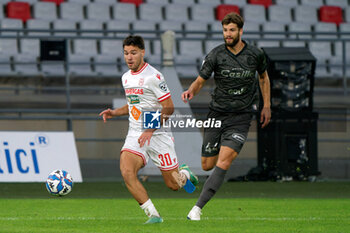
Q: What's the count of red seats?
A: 6